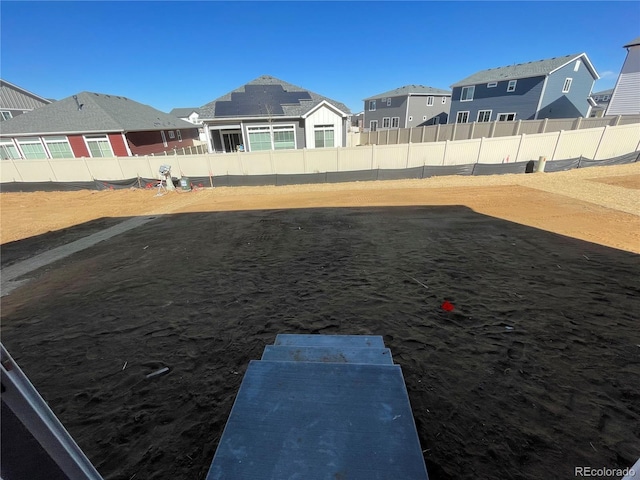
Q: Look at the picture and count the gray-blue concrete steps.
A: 3